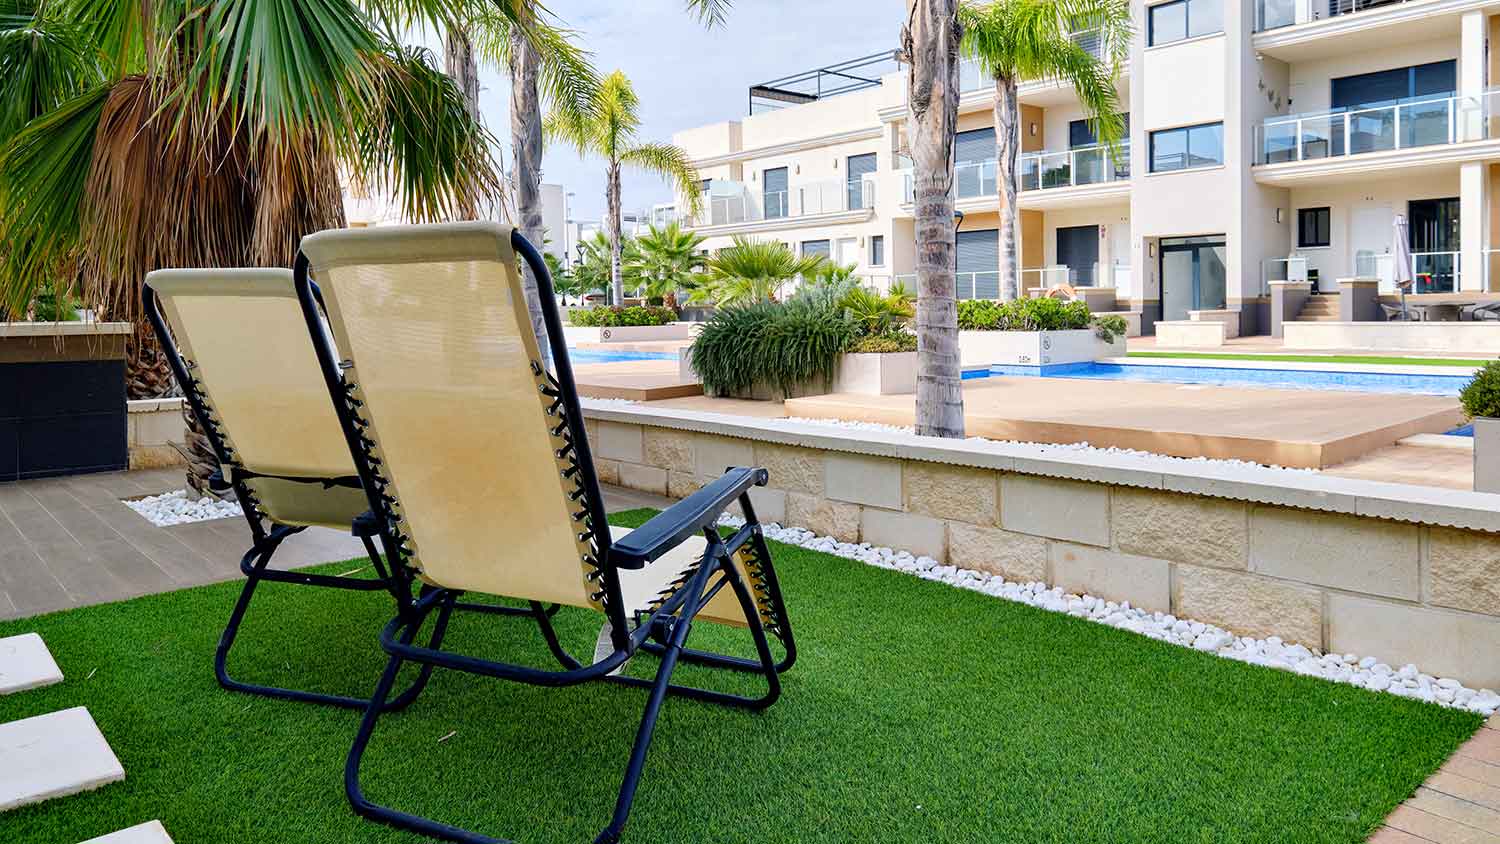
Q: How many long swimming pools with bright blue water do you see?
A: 1